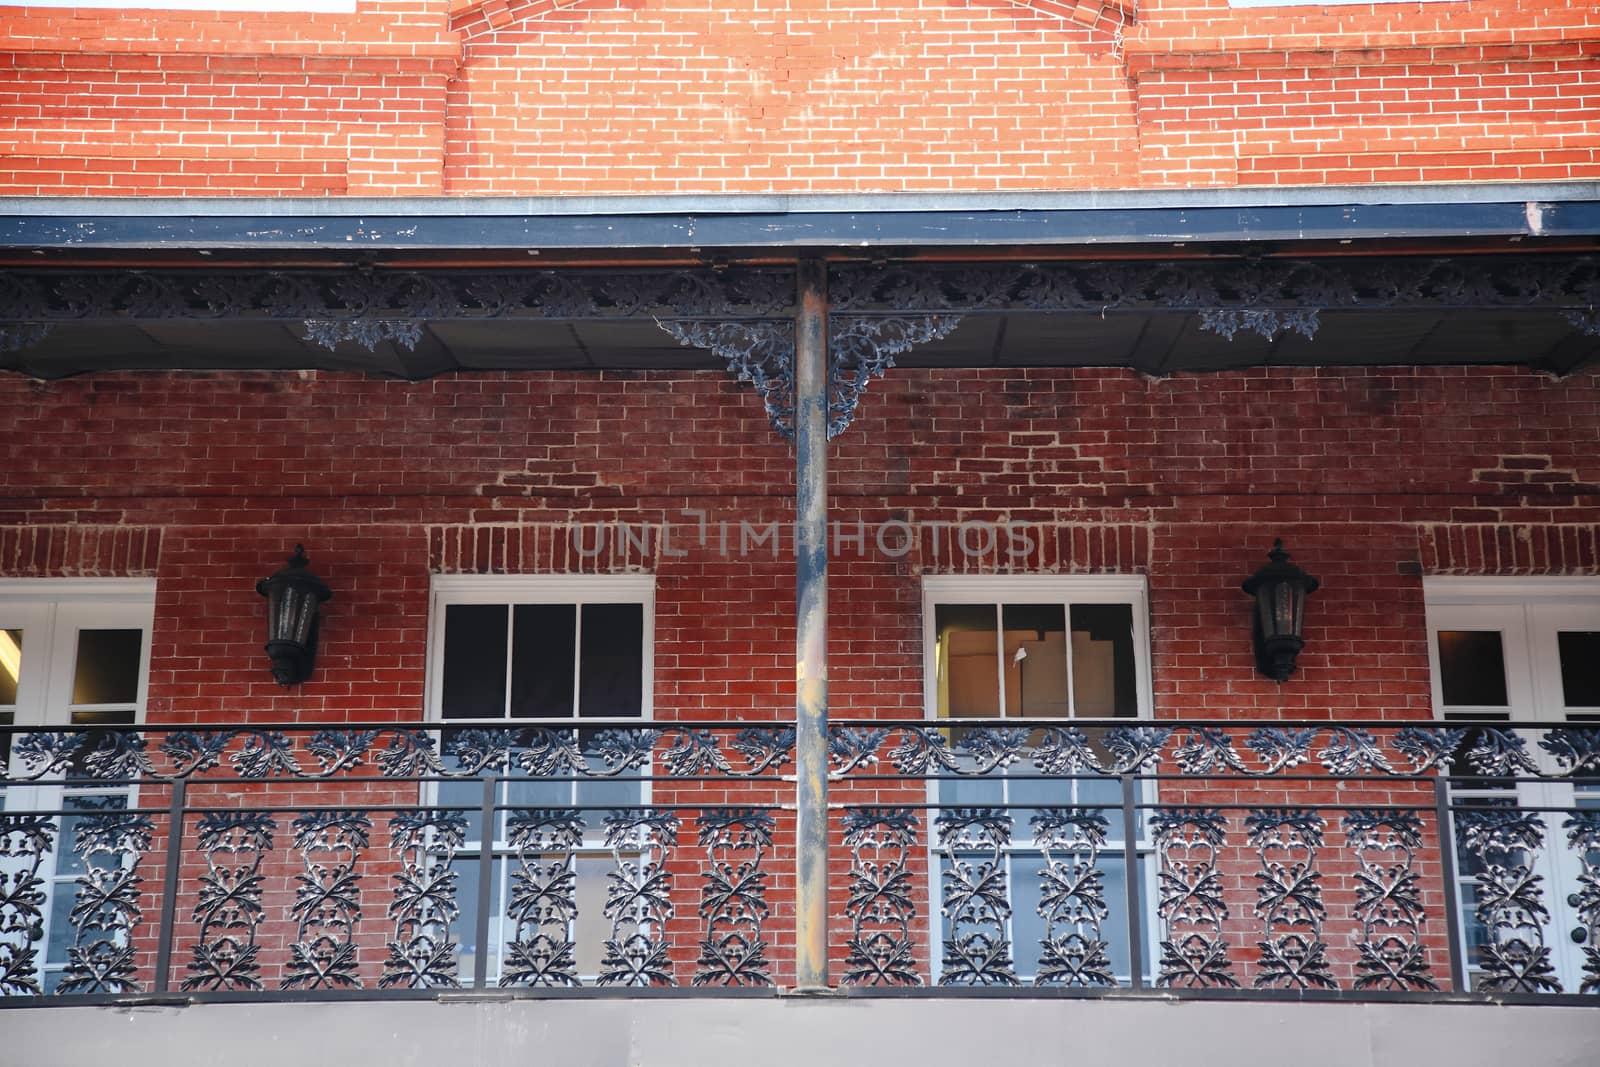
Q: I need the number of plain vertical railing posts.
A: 4